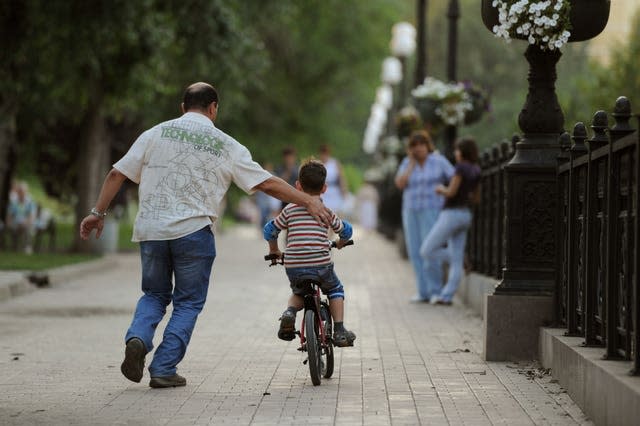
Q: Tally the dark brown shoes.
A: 2